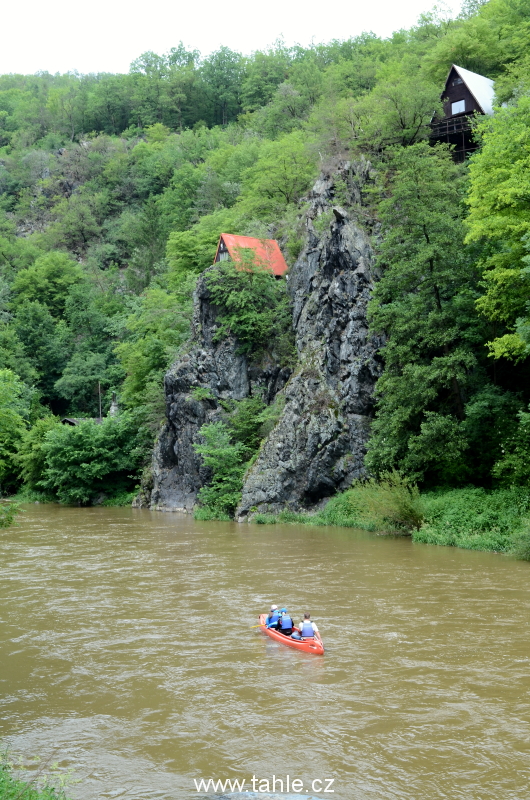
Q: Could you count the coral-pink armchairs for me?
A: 0